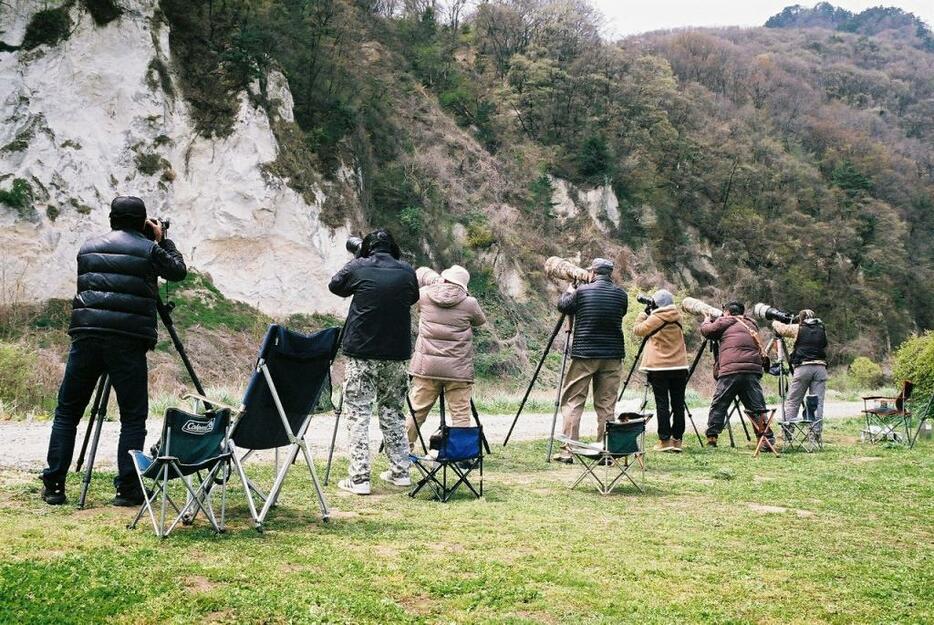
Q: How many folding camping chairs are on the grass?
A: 7